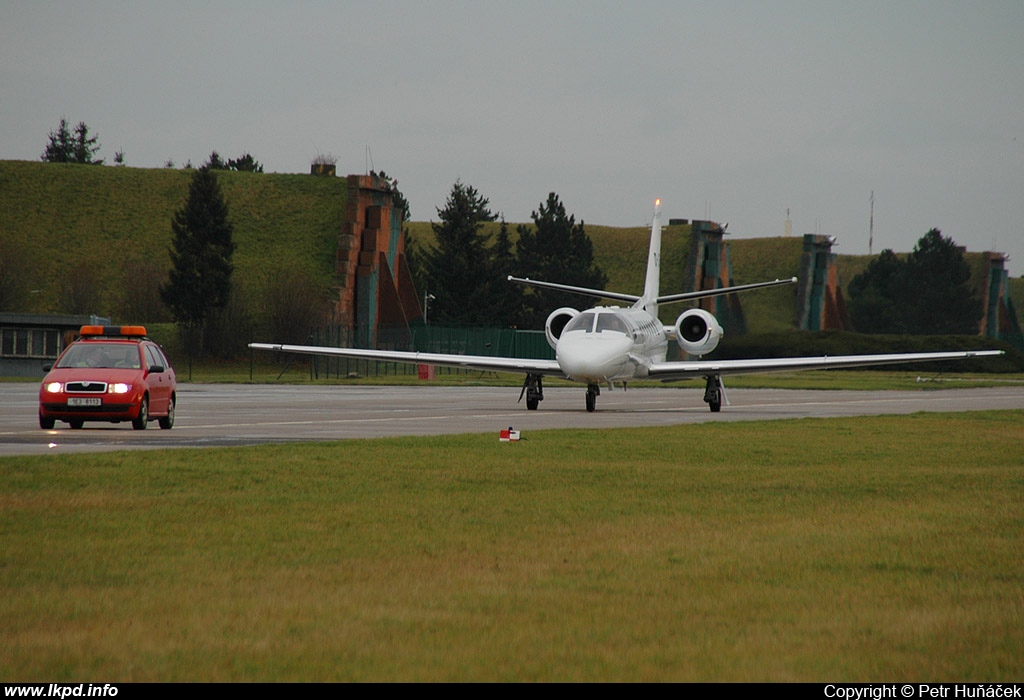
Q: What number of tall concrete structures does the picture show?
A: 4